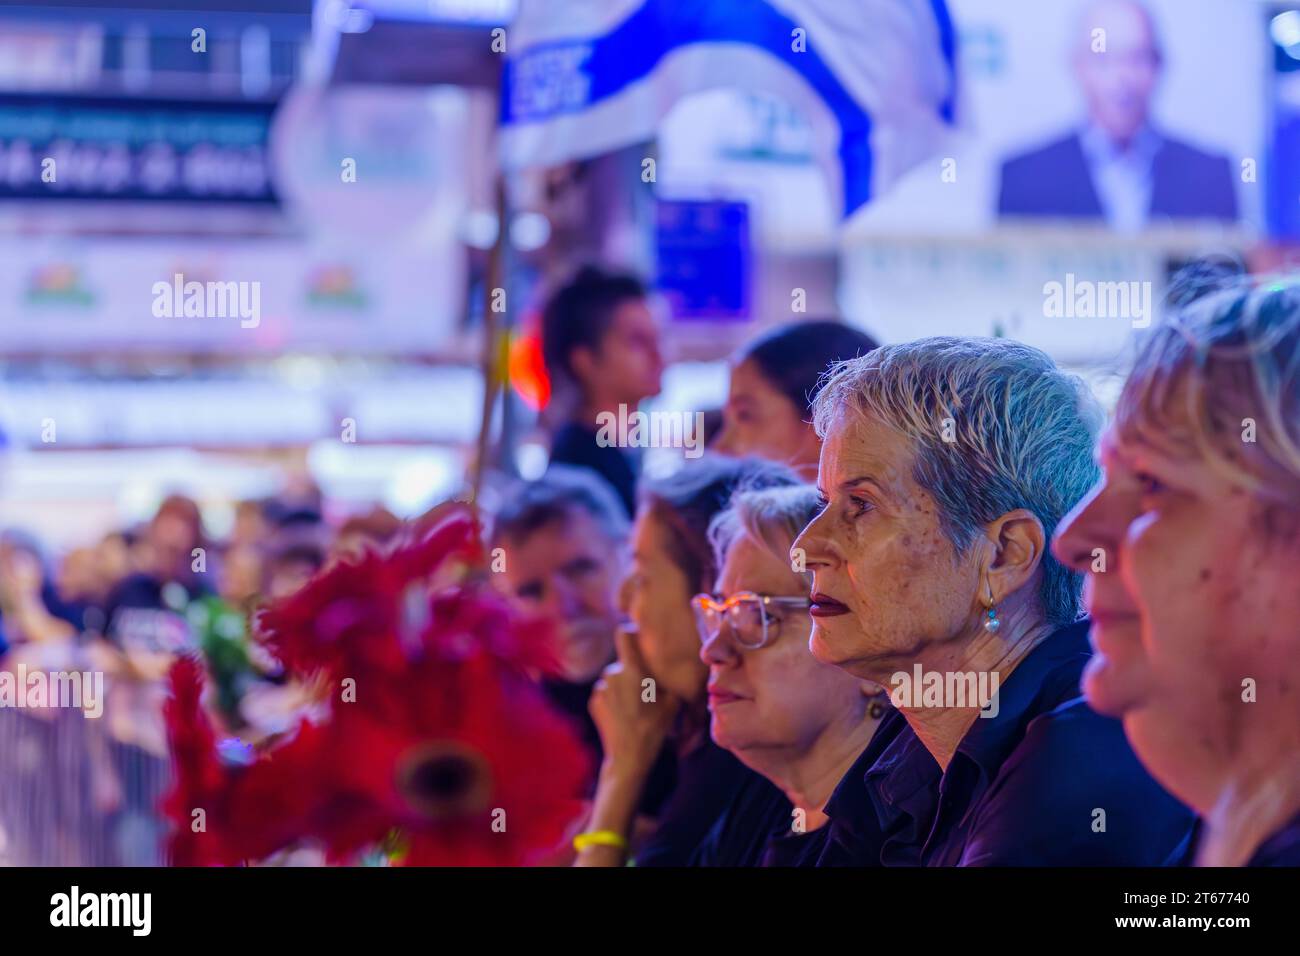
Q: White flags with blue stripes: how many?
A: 1